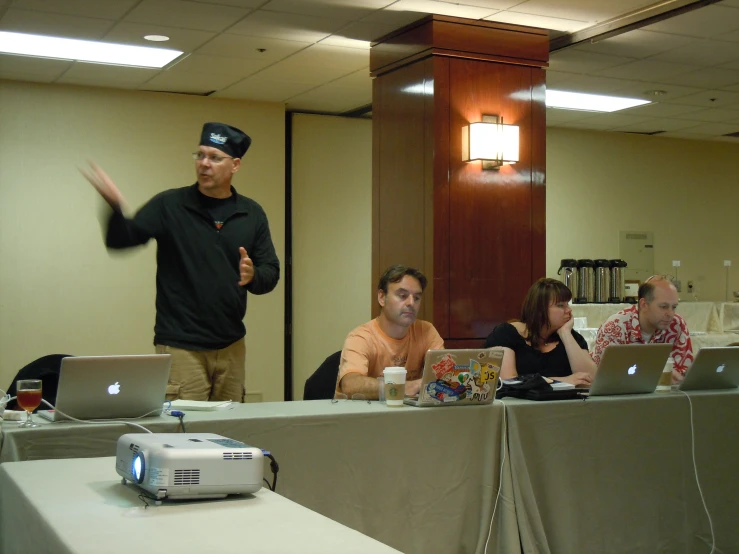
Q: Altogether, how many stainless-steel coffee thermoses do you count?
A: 4